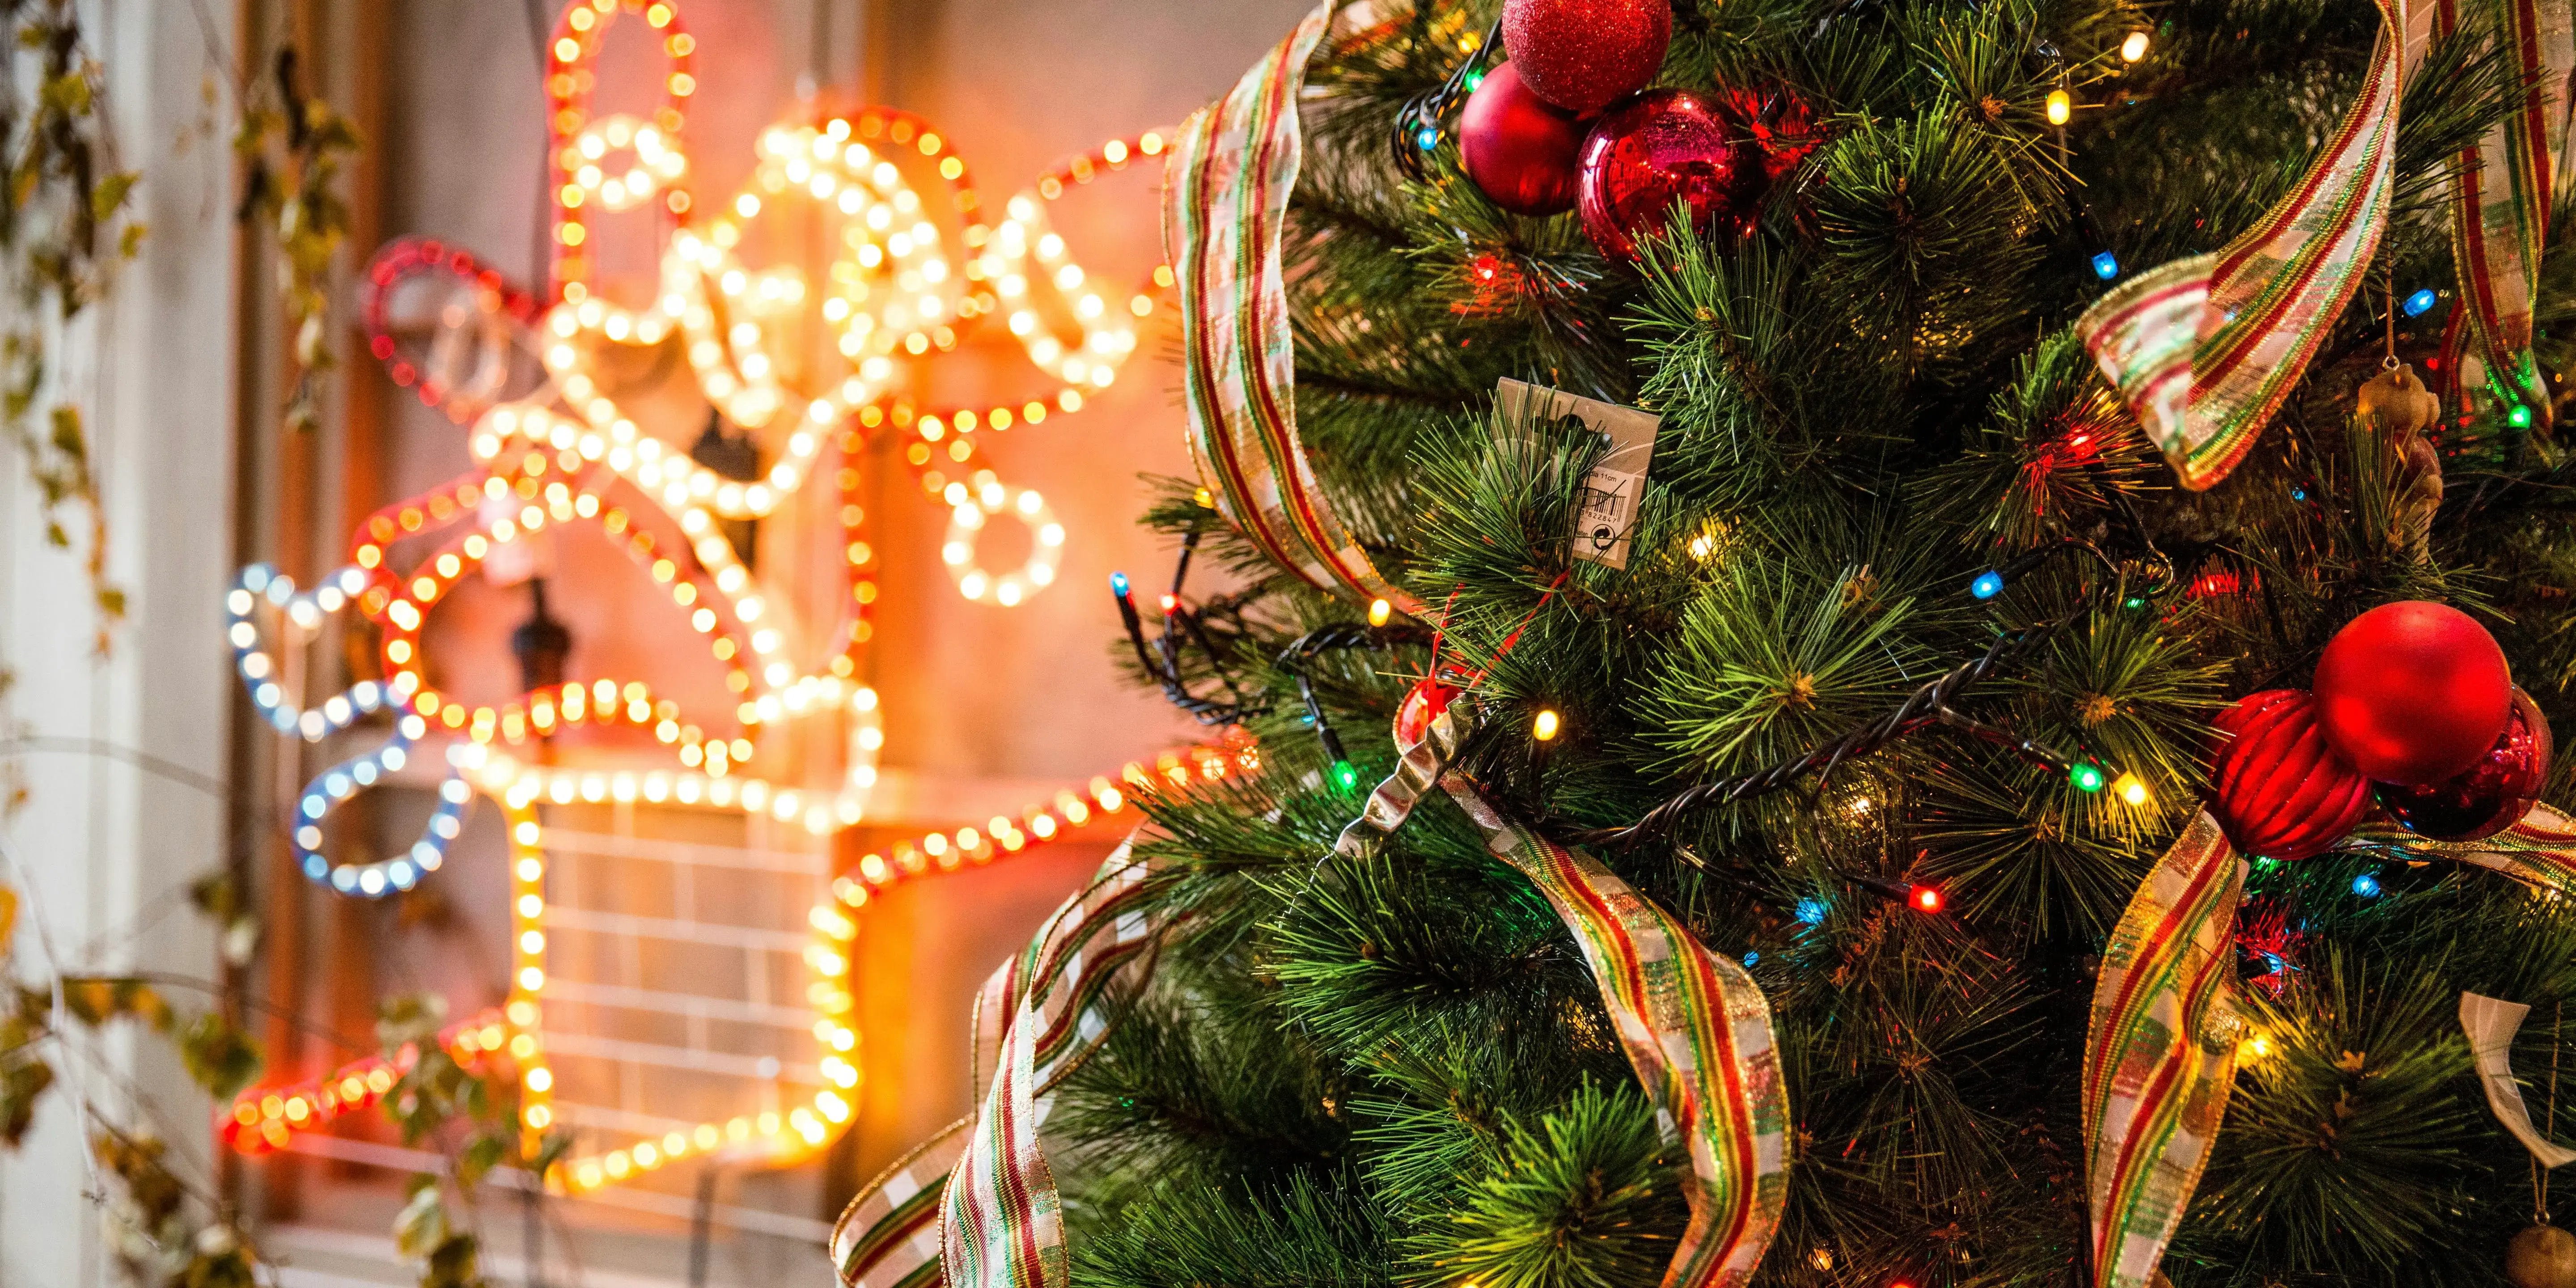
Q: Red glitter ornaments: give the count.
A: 1